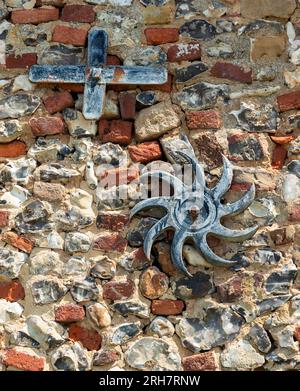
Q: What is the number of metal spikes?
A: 9